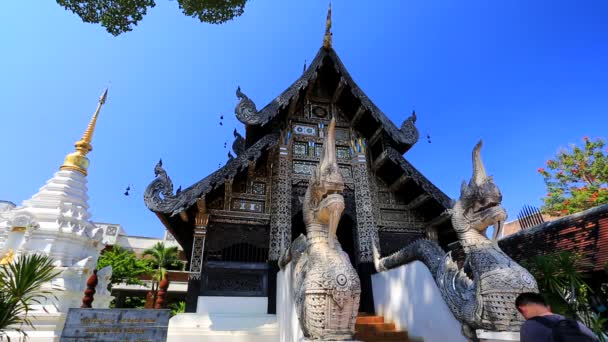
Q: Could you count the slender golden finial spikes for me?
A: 2